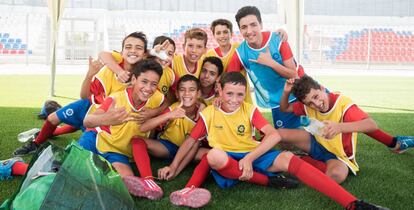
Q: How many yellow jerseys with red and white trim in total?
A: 9